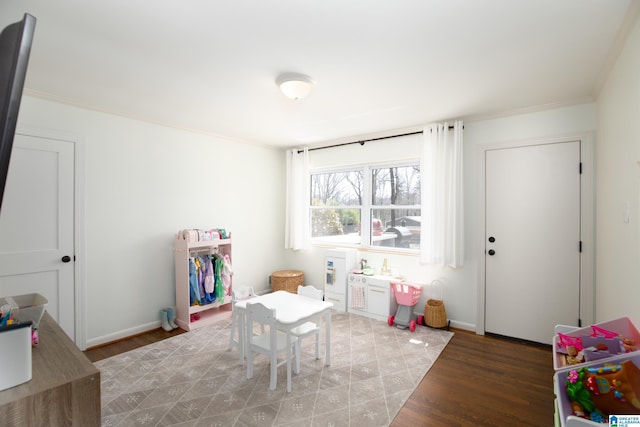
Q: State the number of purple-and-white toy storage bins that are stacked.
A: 2